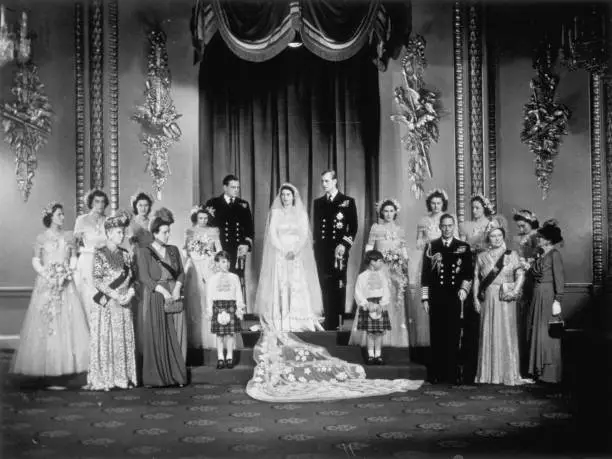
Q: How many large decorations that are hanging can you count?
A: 4